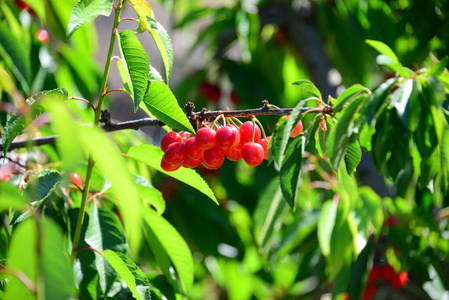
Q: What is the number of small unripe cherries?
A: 0